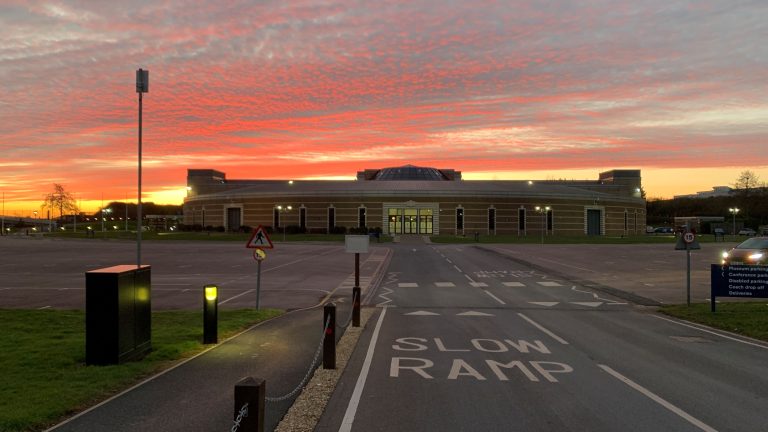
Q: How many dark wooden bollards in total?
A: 3